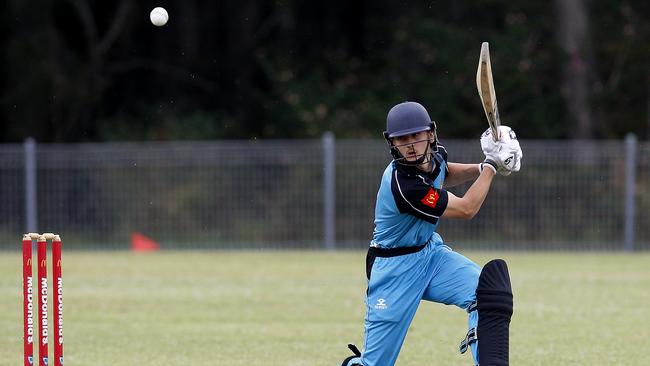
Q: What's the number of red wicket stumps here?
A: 3